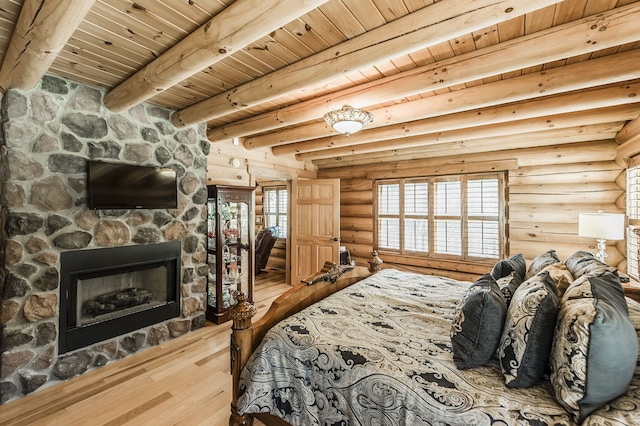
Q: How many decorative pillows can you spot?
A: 6